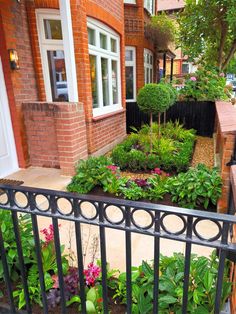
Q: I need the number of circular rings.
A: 9